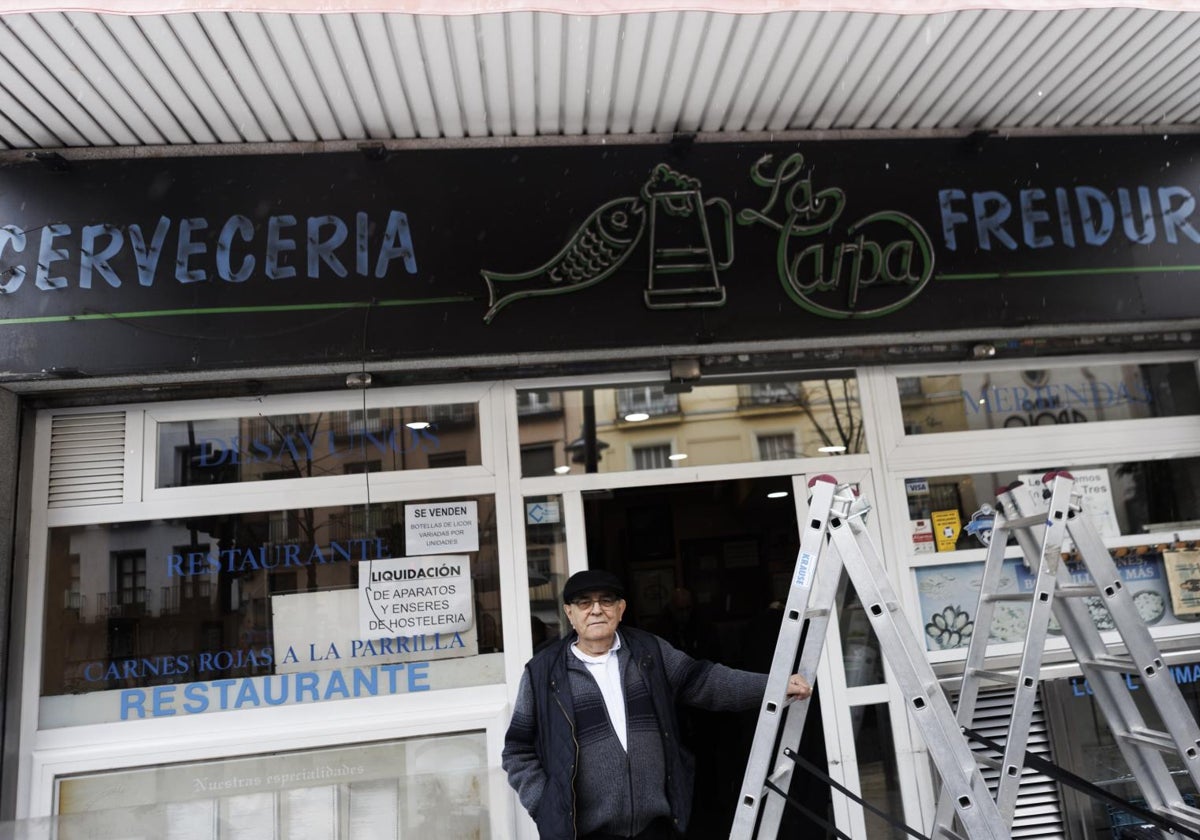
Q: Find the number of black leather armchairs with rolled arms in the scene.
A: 0